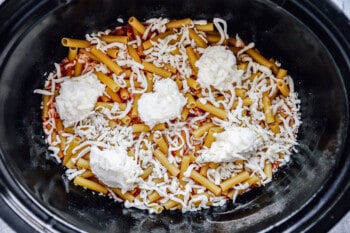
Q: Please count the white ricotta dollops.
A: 5